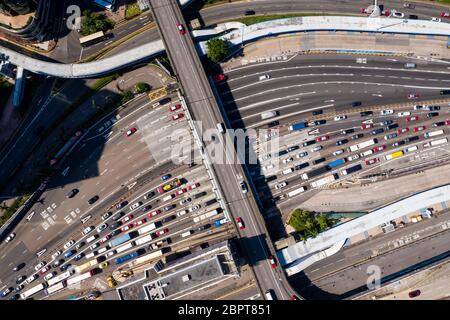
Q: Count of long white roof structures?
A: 3